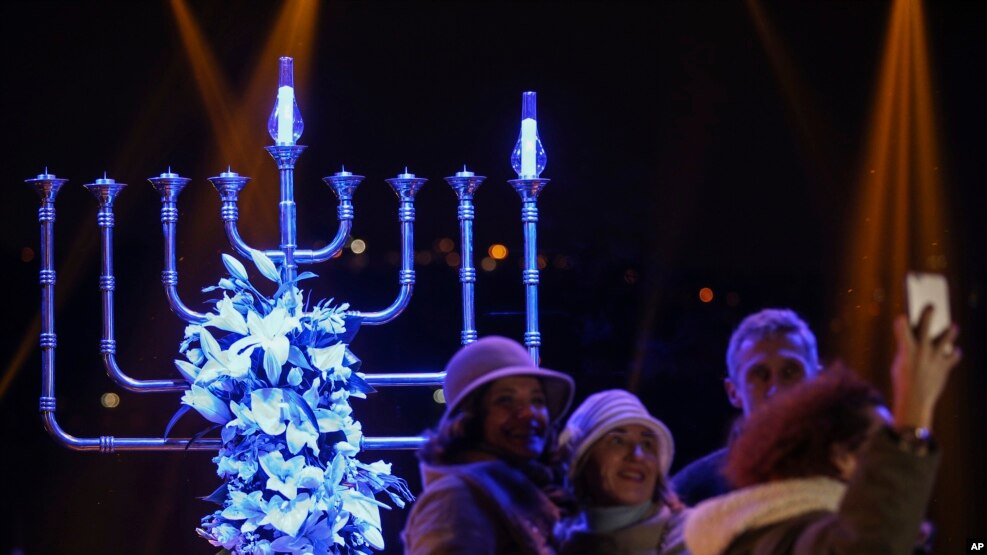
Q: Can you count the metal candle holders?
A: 9